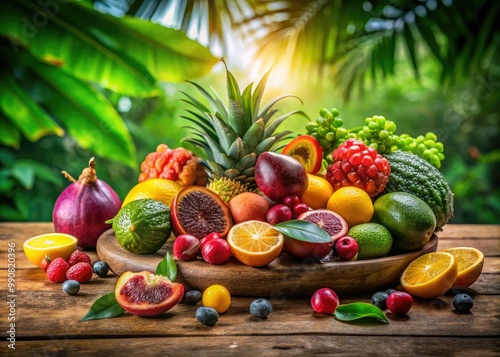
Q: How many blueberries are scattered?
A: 8